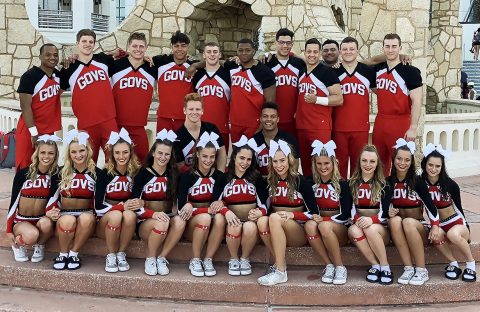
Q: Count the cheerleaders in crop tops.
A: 11